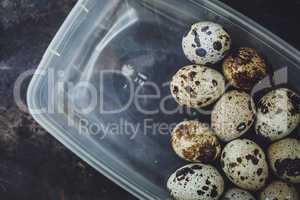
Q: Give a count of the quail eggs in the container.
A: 11